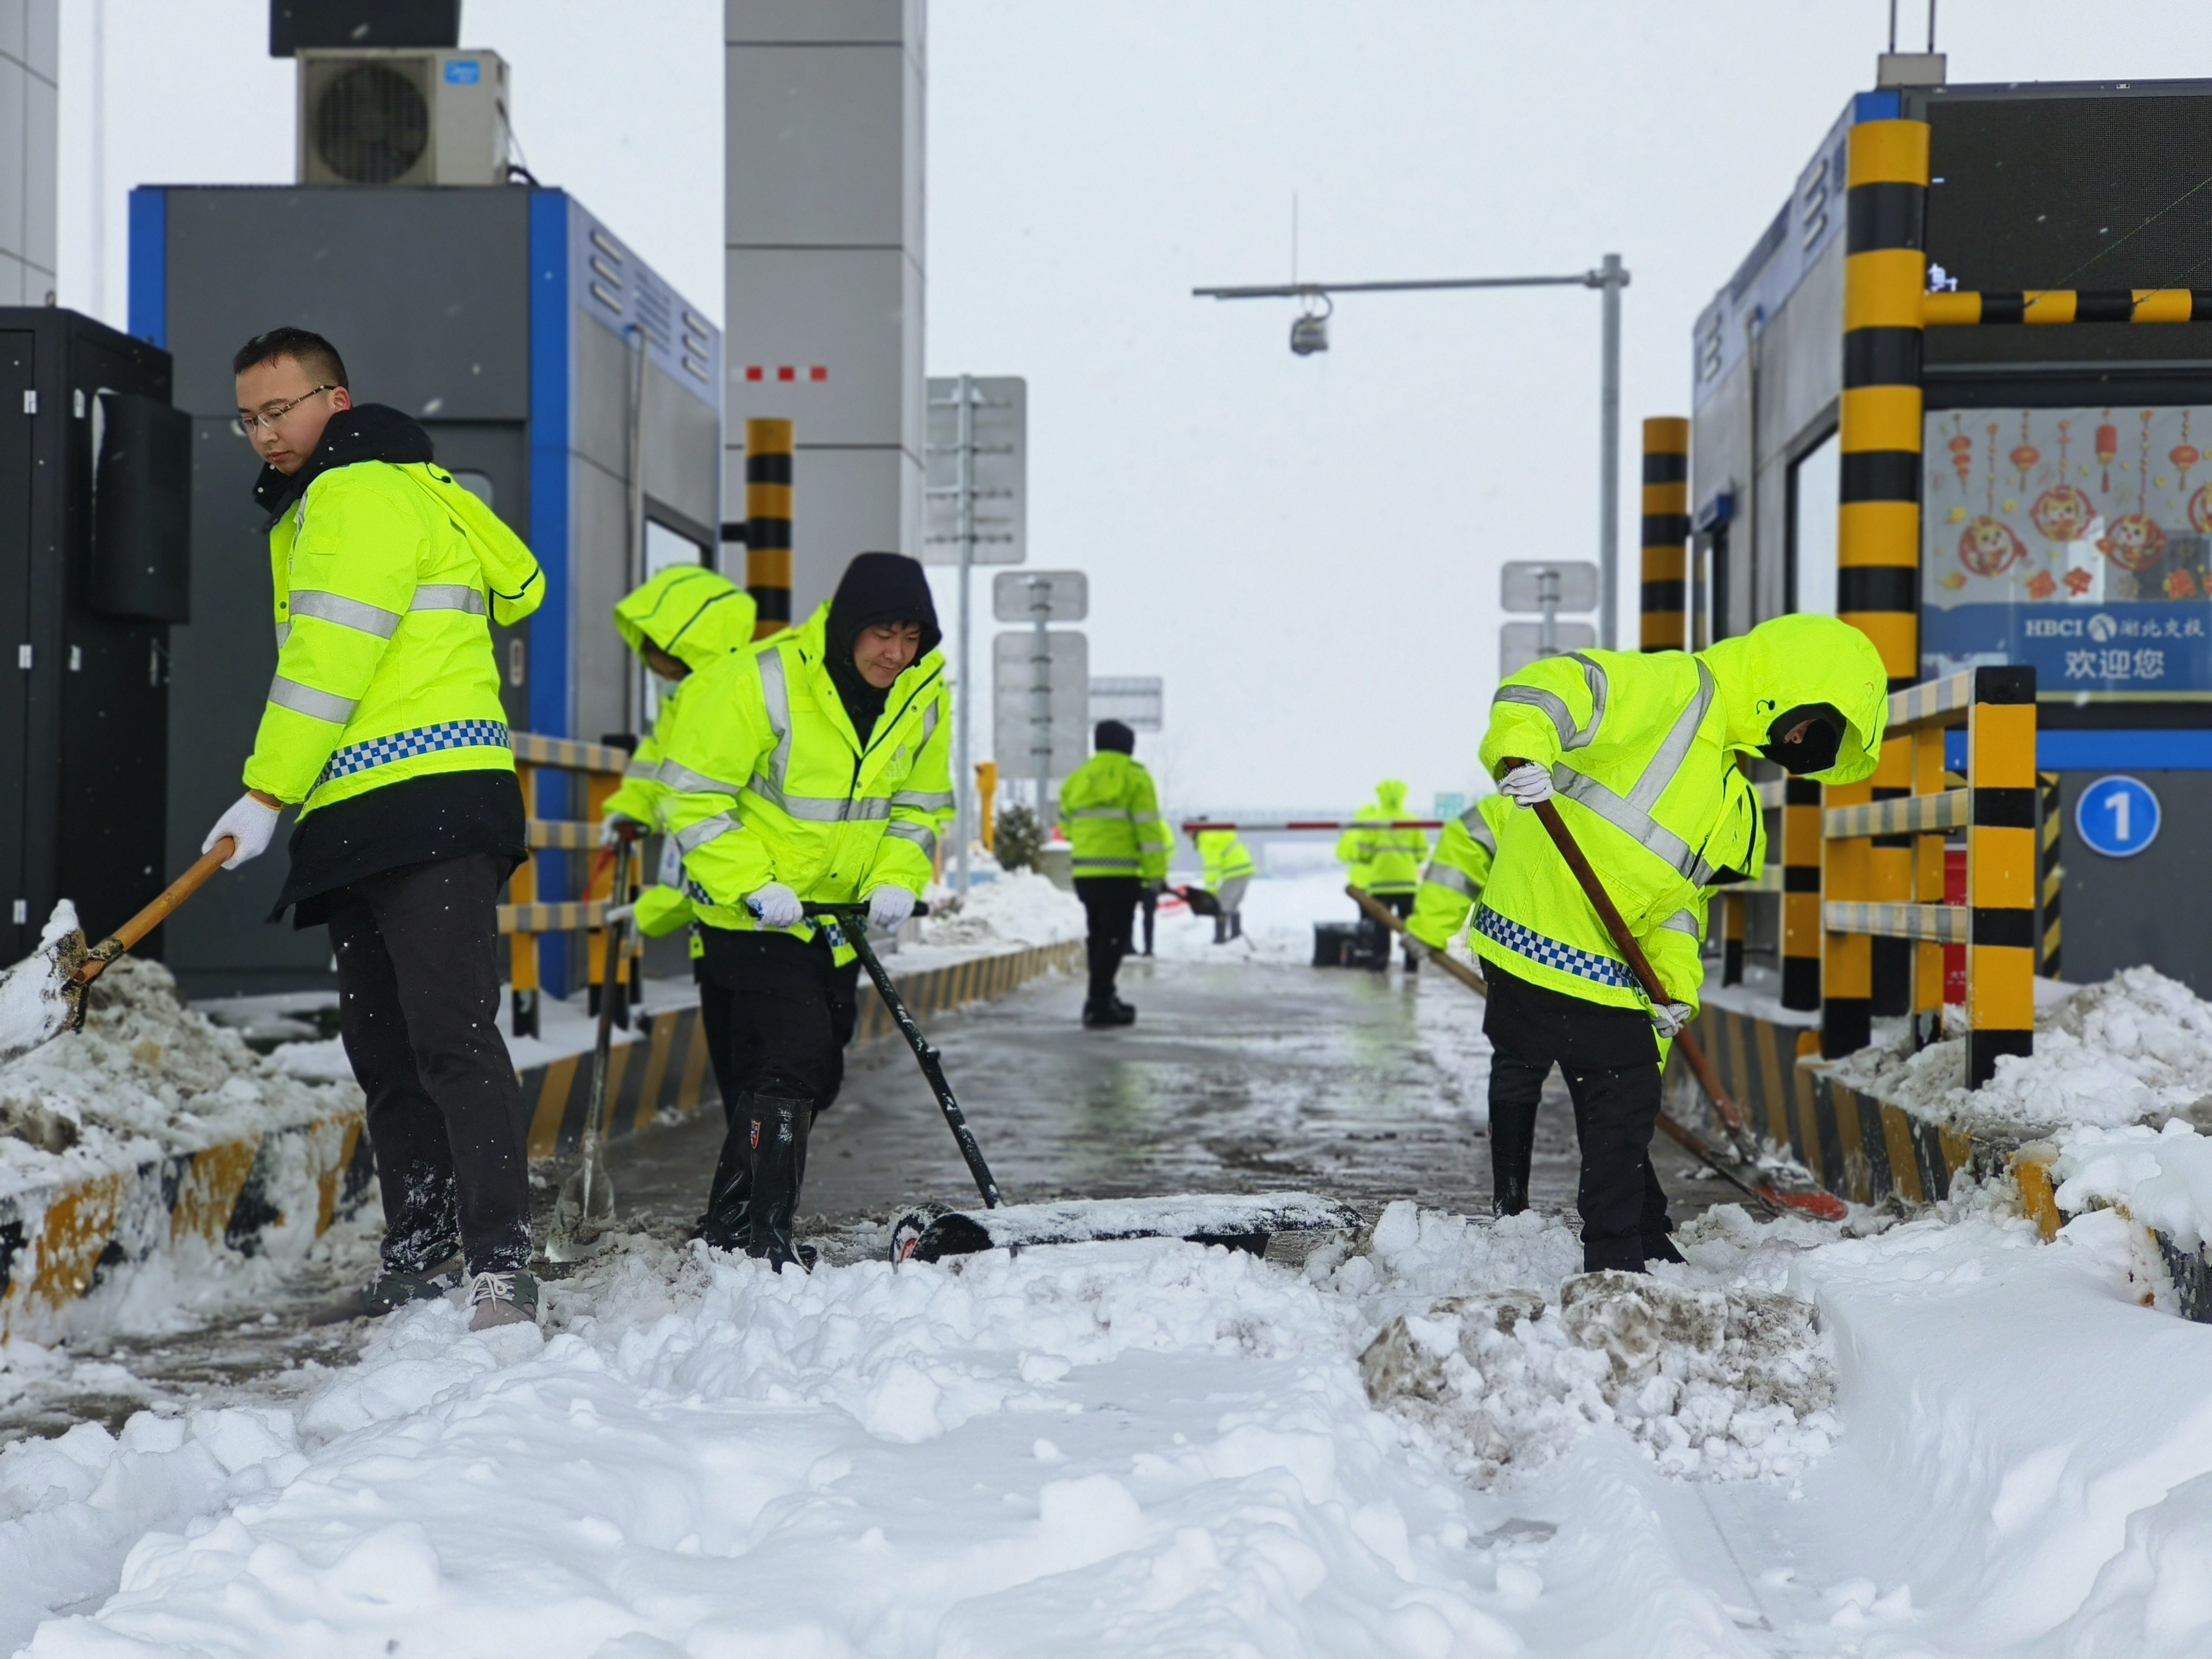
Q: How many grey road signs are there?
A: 6